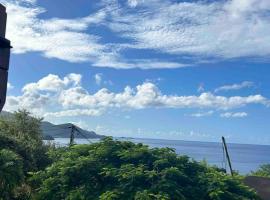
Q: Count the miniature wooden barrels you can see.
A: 0